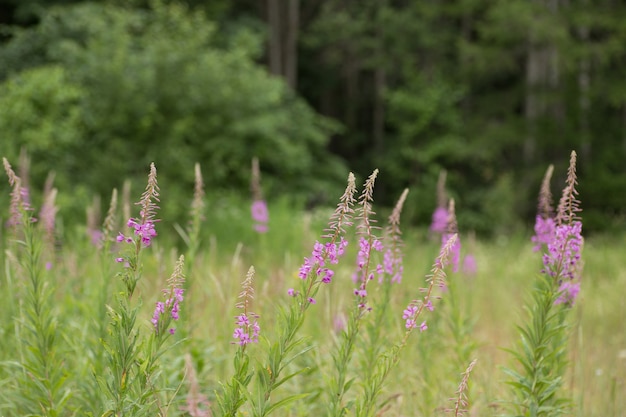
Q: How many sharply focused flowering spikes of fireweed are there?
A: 7